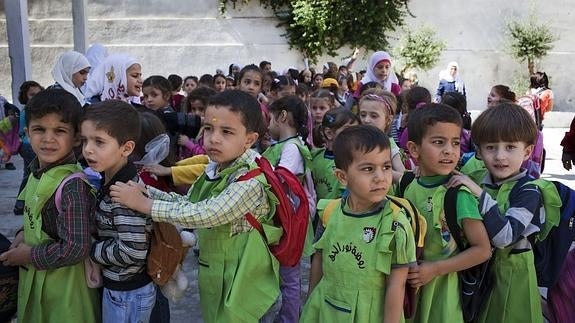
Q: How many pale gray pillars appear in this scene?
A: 2